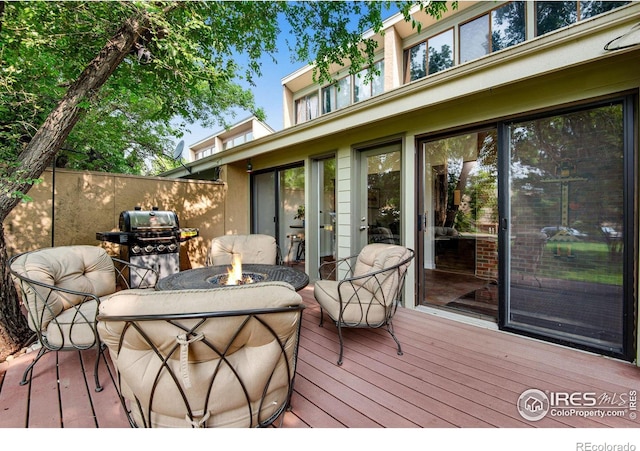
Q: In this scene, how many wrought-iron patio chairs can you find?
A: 4